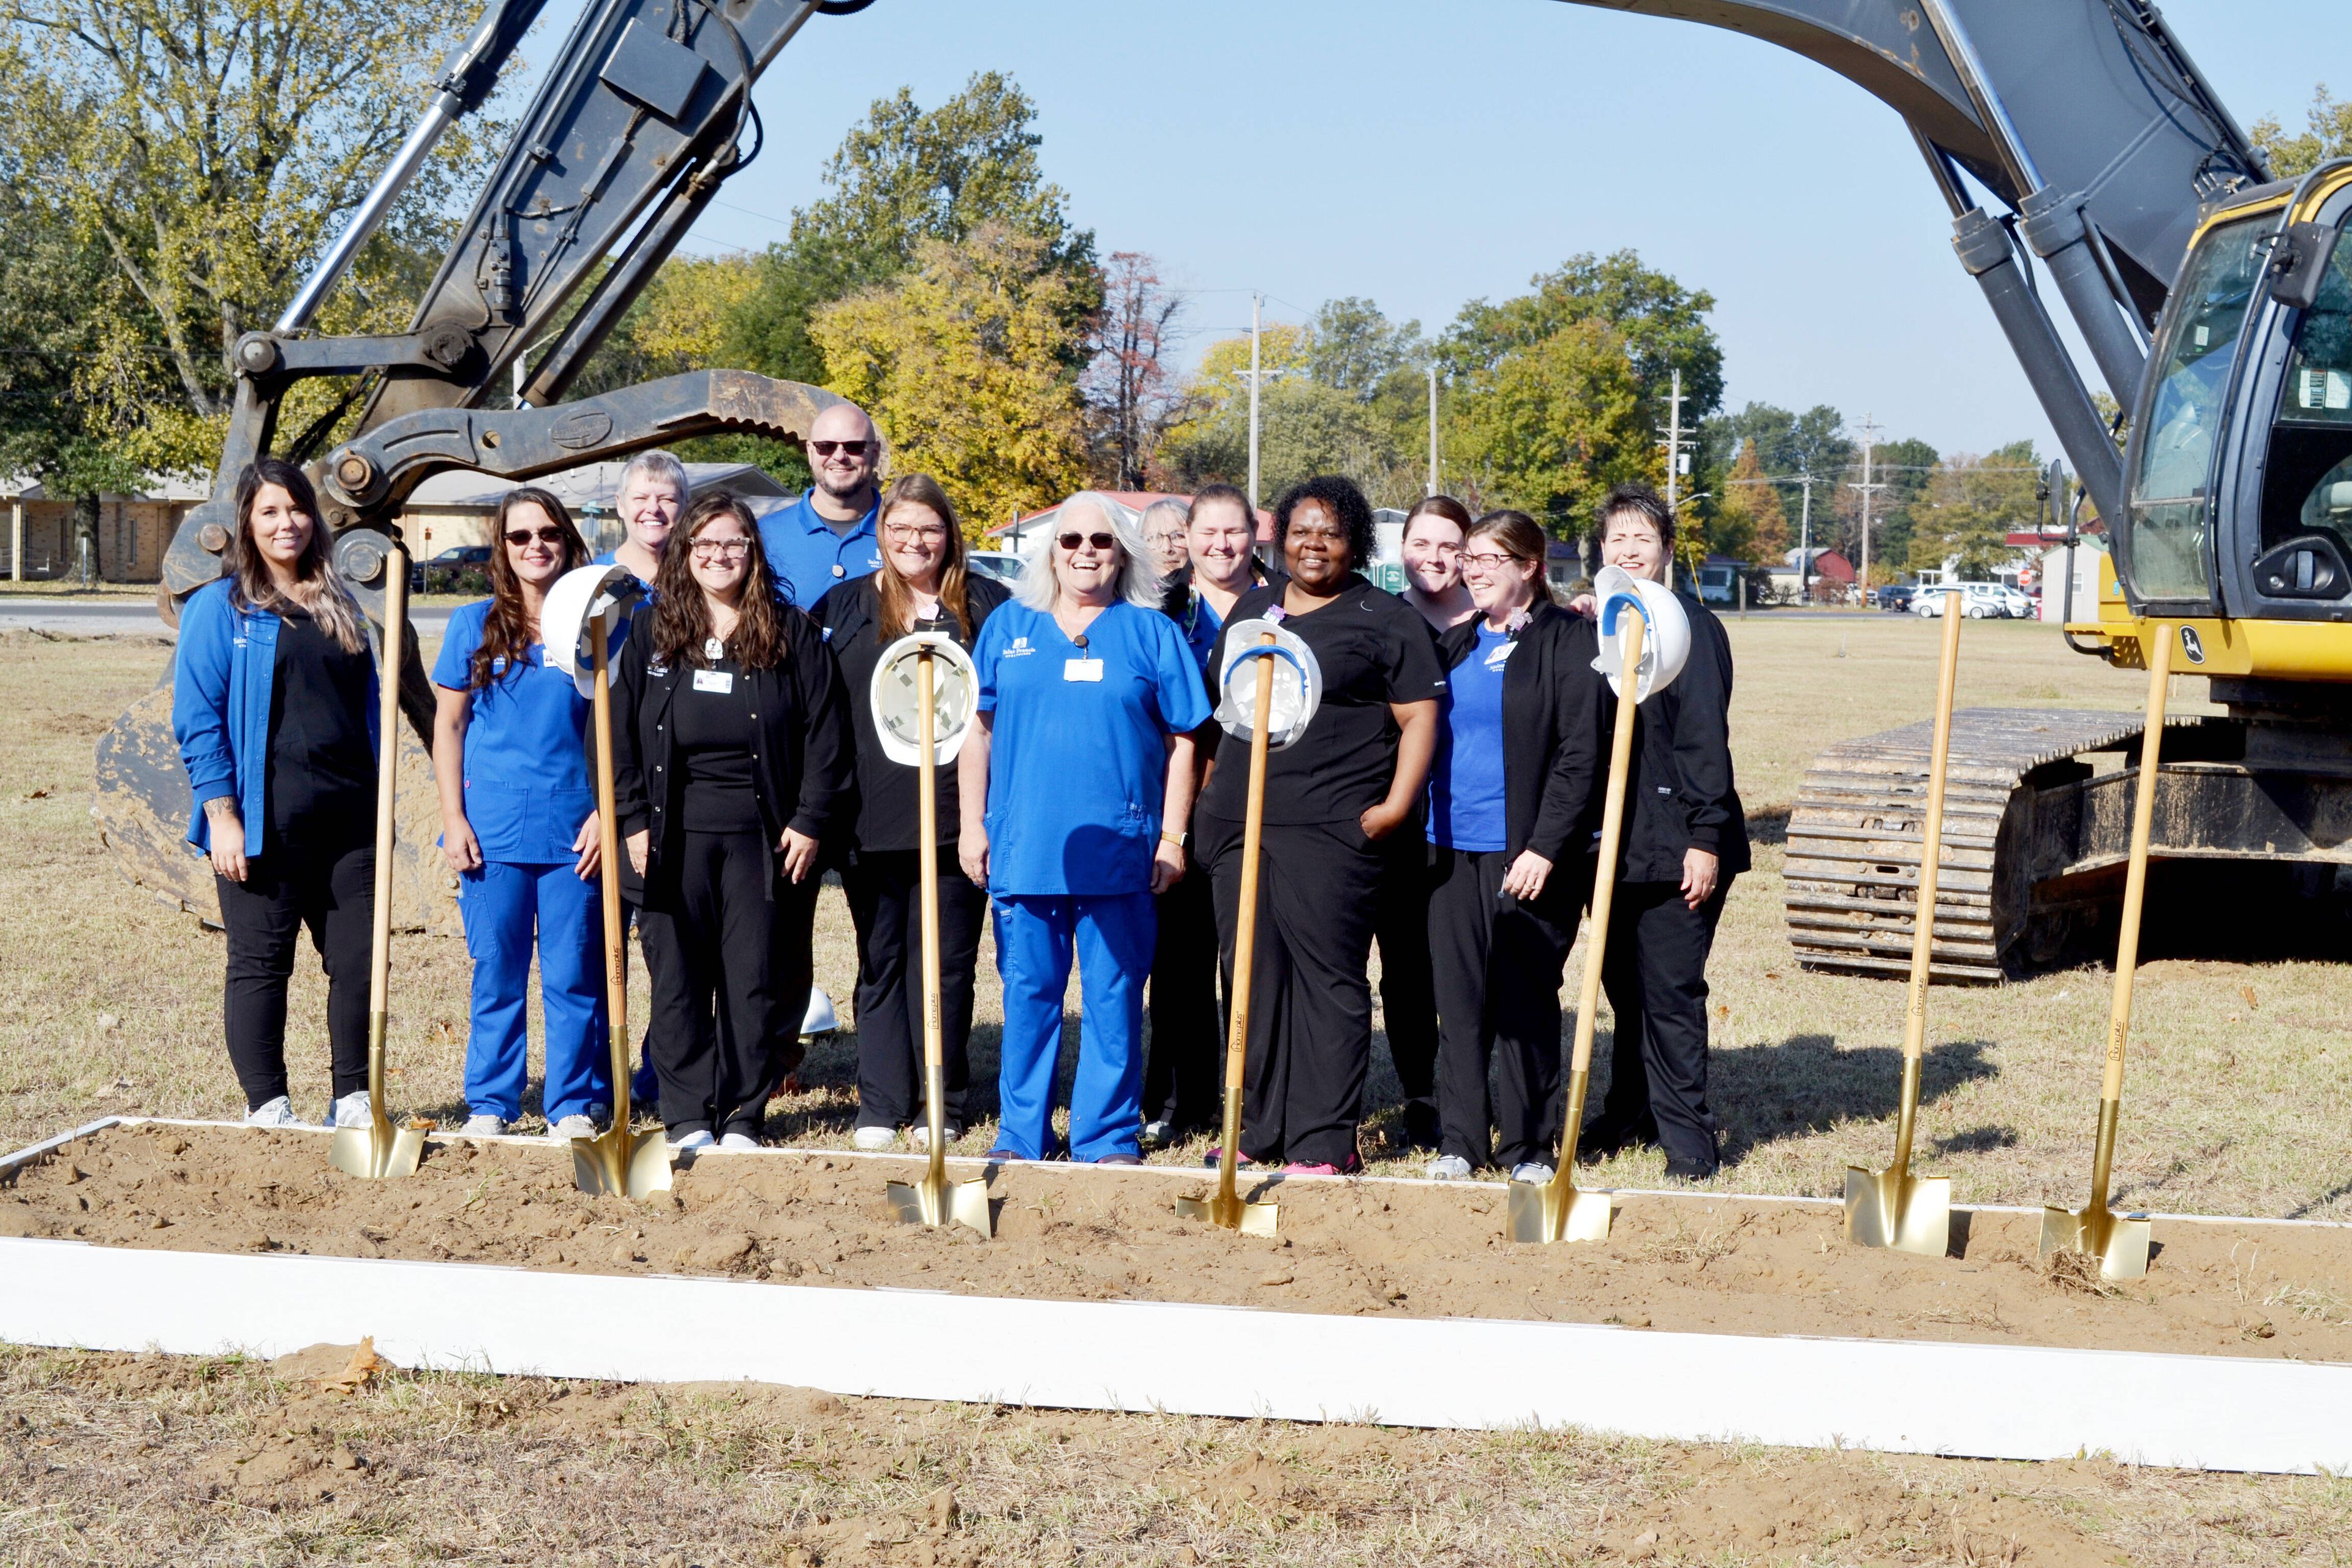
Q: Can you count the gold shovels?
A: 7